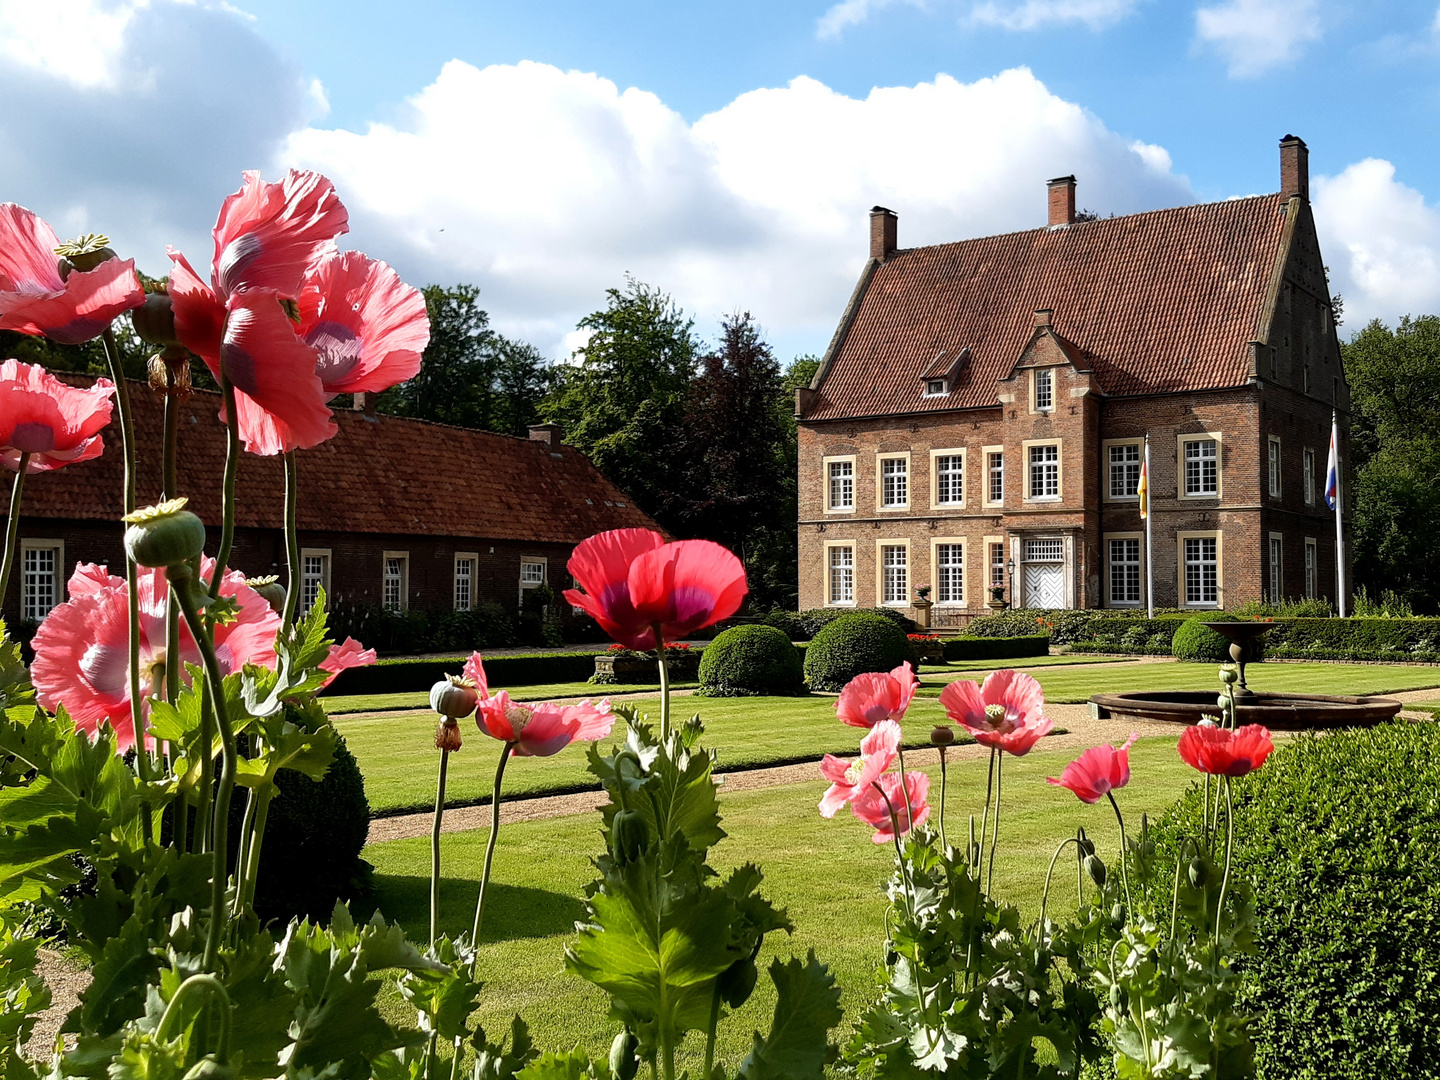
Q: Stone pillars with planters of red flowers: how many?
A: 2